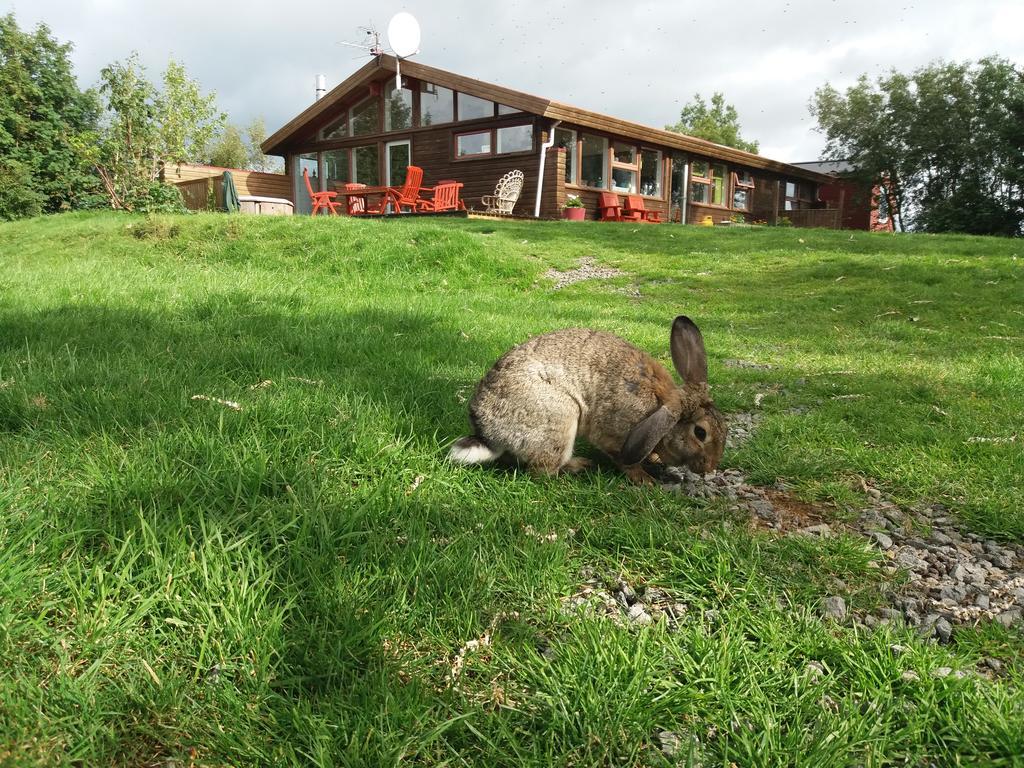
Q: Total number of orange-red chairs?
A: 6